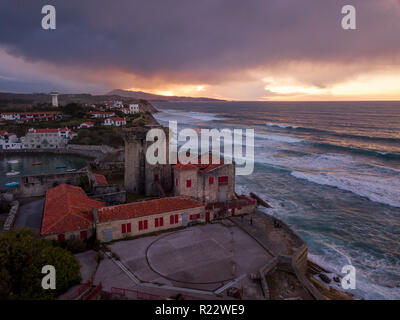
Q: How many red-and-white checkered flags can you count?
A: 0